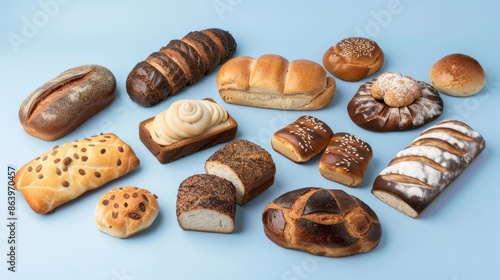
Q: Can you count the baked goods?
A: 15